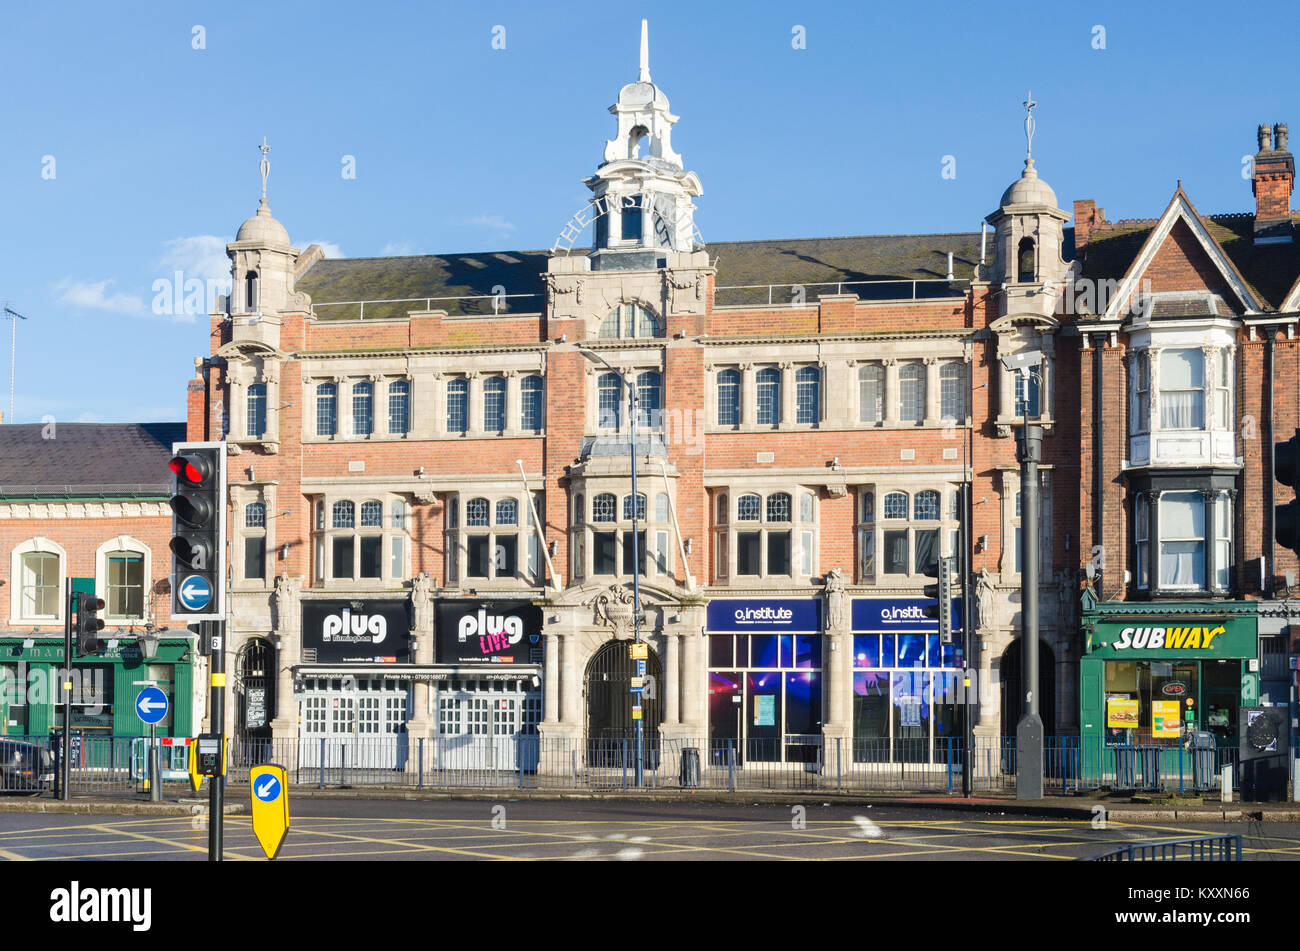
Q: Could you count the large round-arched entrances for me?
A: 3